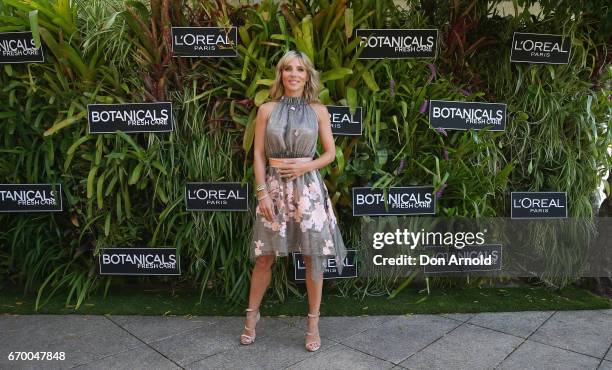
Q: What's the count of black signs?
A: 14